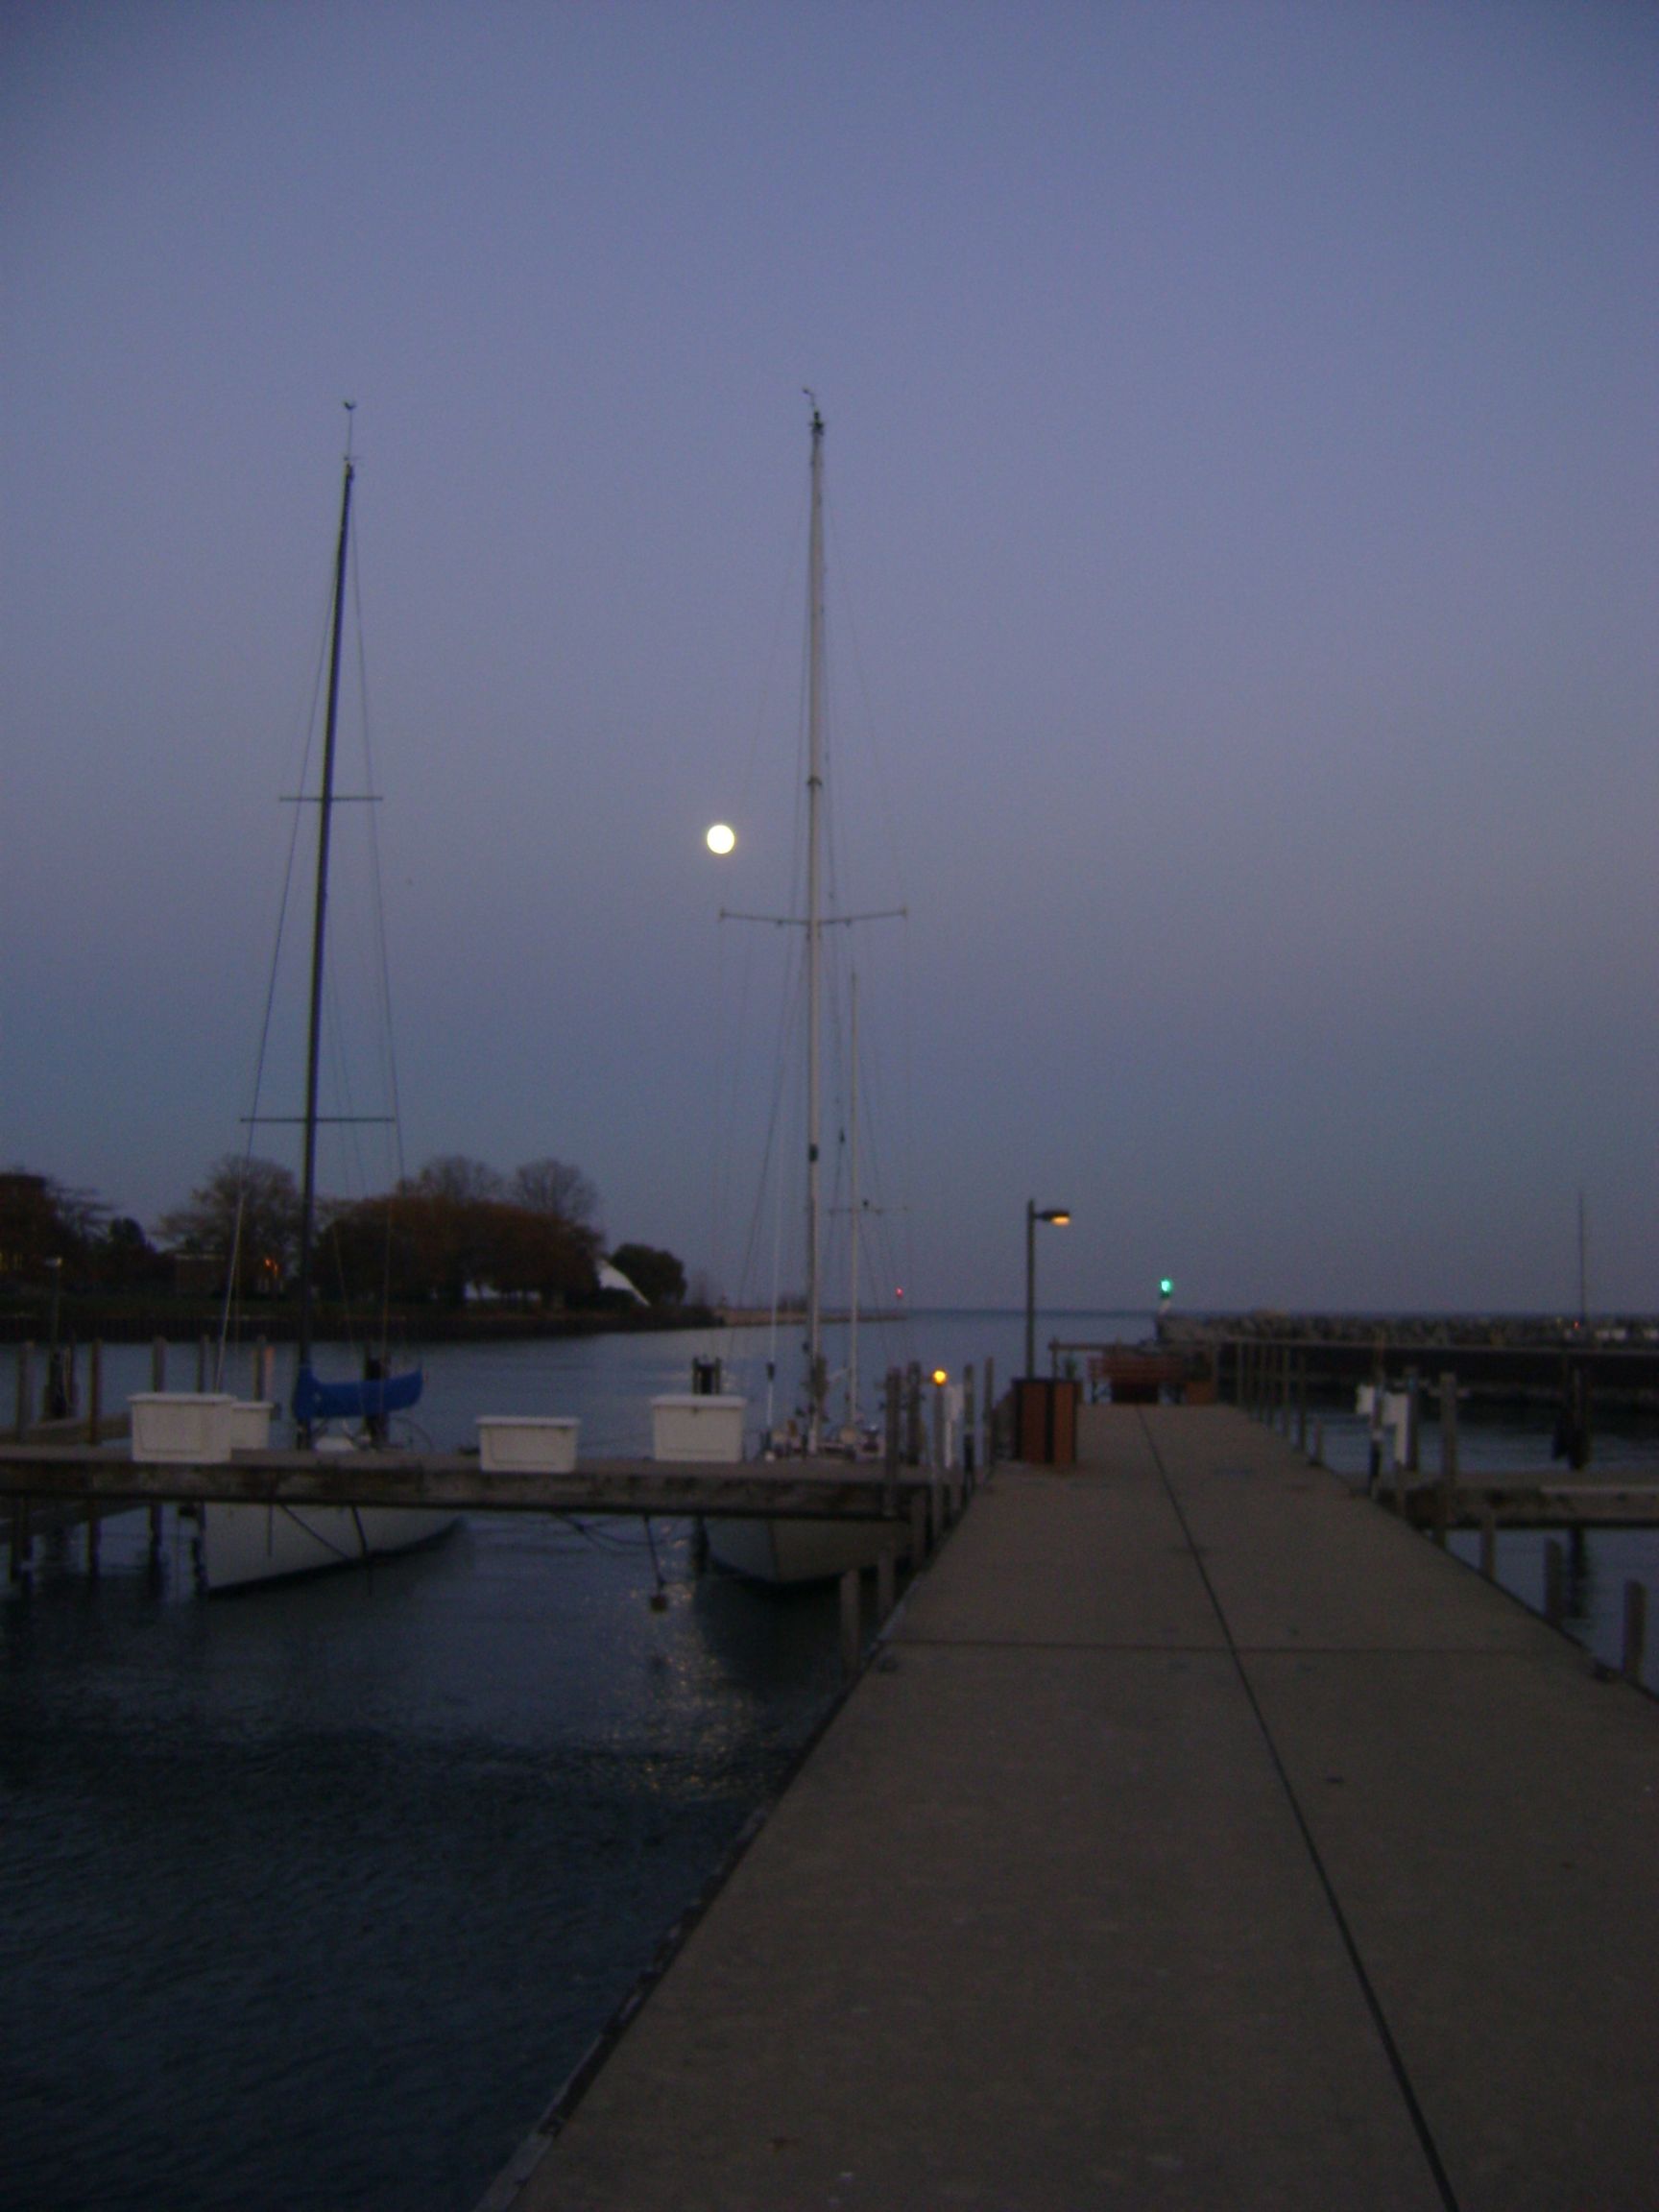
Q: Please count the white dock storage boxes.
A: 4